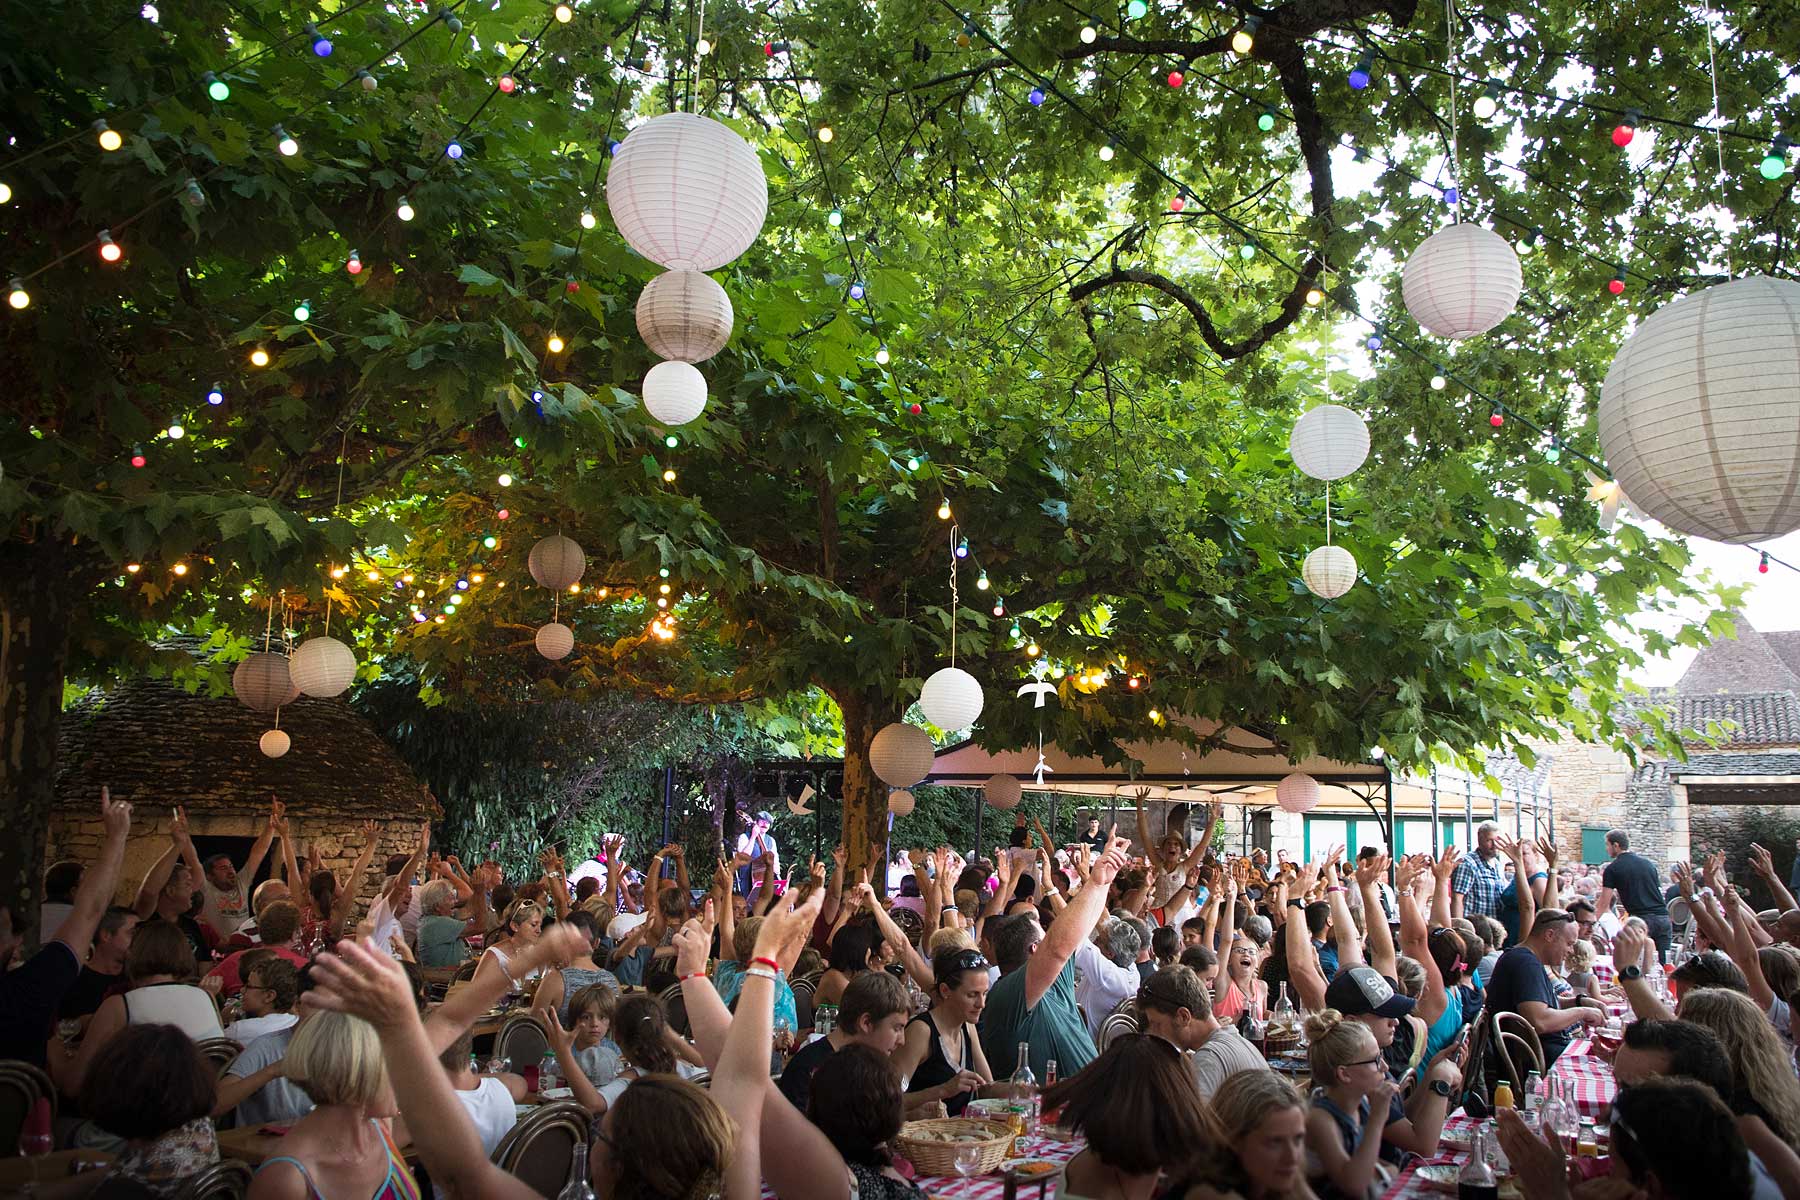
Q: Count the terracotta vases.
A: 0